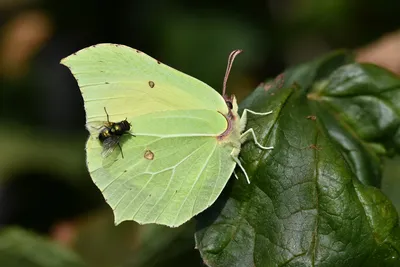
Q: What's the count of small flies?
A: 1